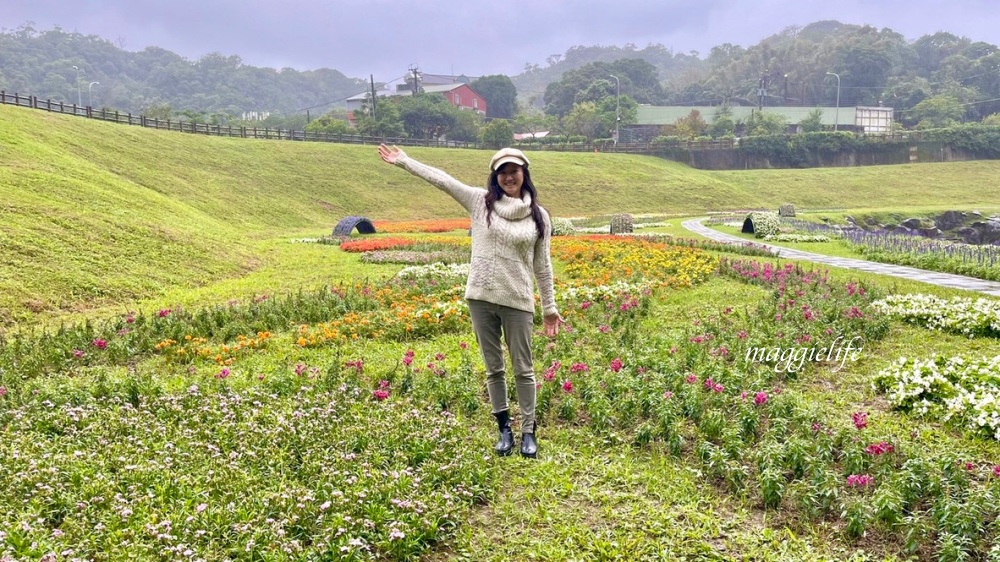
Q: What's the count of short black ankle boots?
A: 2